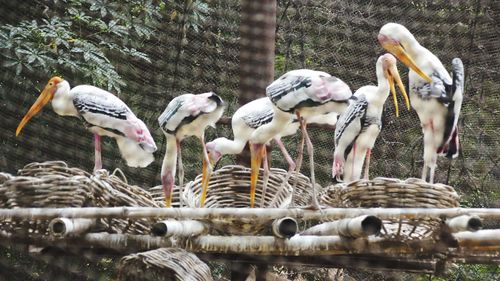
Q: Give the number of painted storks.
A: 6